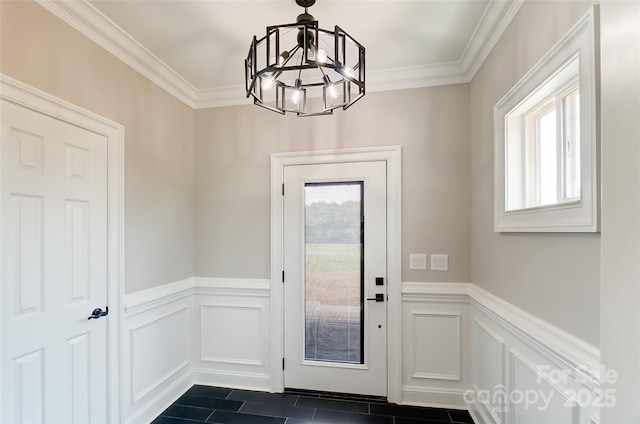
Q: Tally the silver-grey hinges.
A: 0